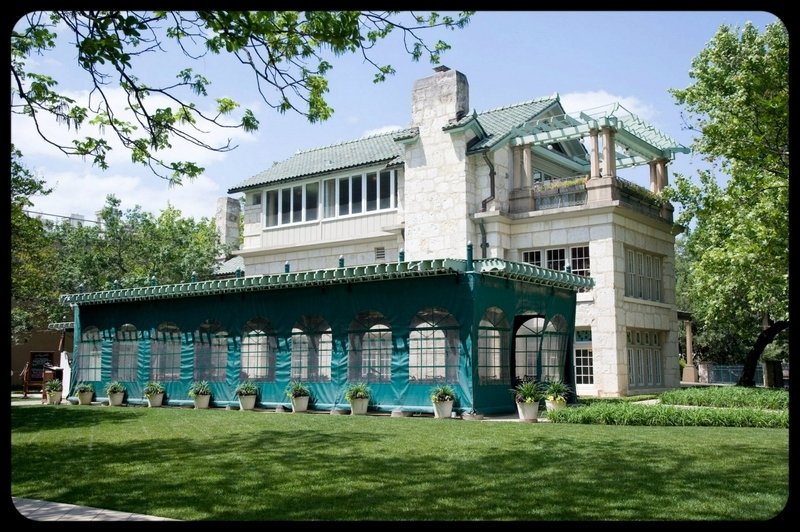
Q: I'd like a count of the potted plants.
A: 11